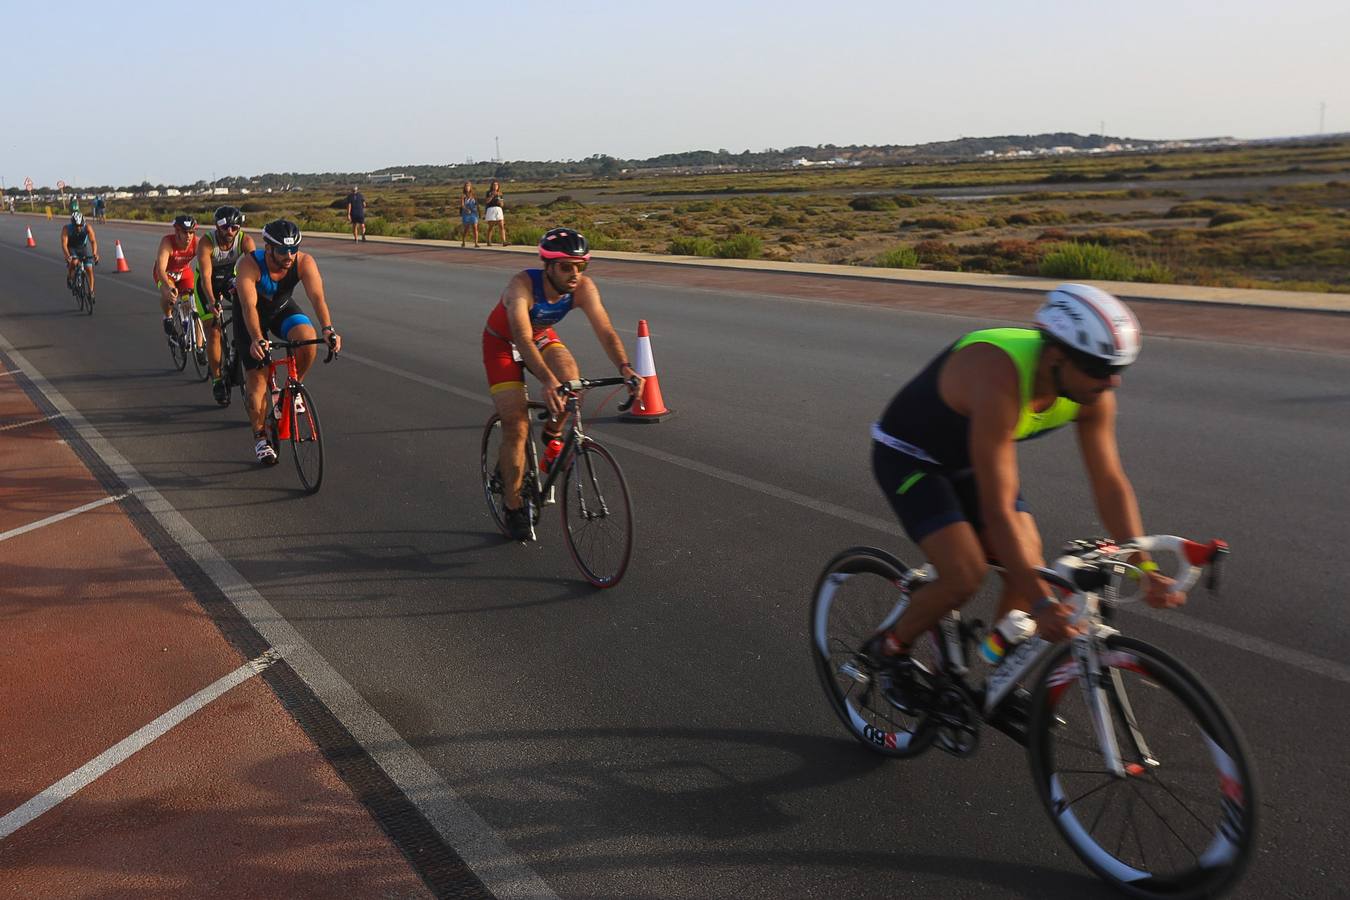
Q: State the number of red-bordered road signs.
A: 3